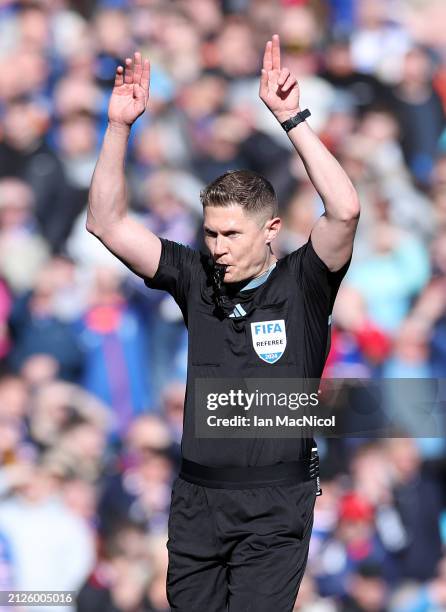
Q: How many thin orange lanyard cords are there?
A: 0